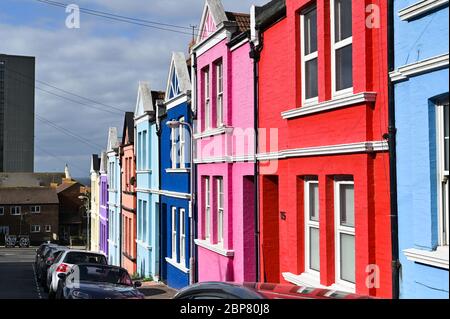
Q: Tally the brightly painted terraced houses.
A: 9